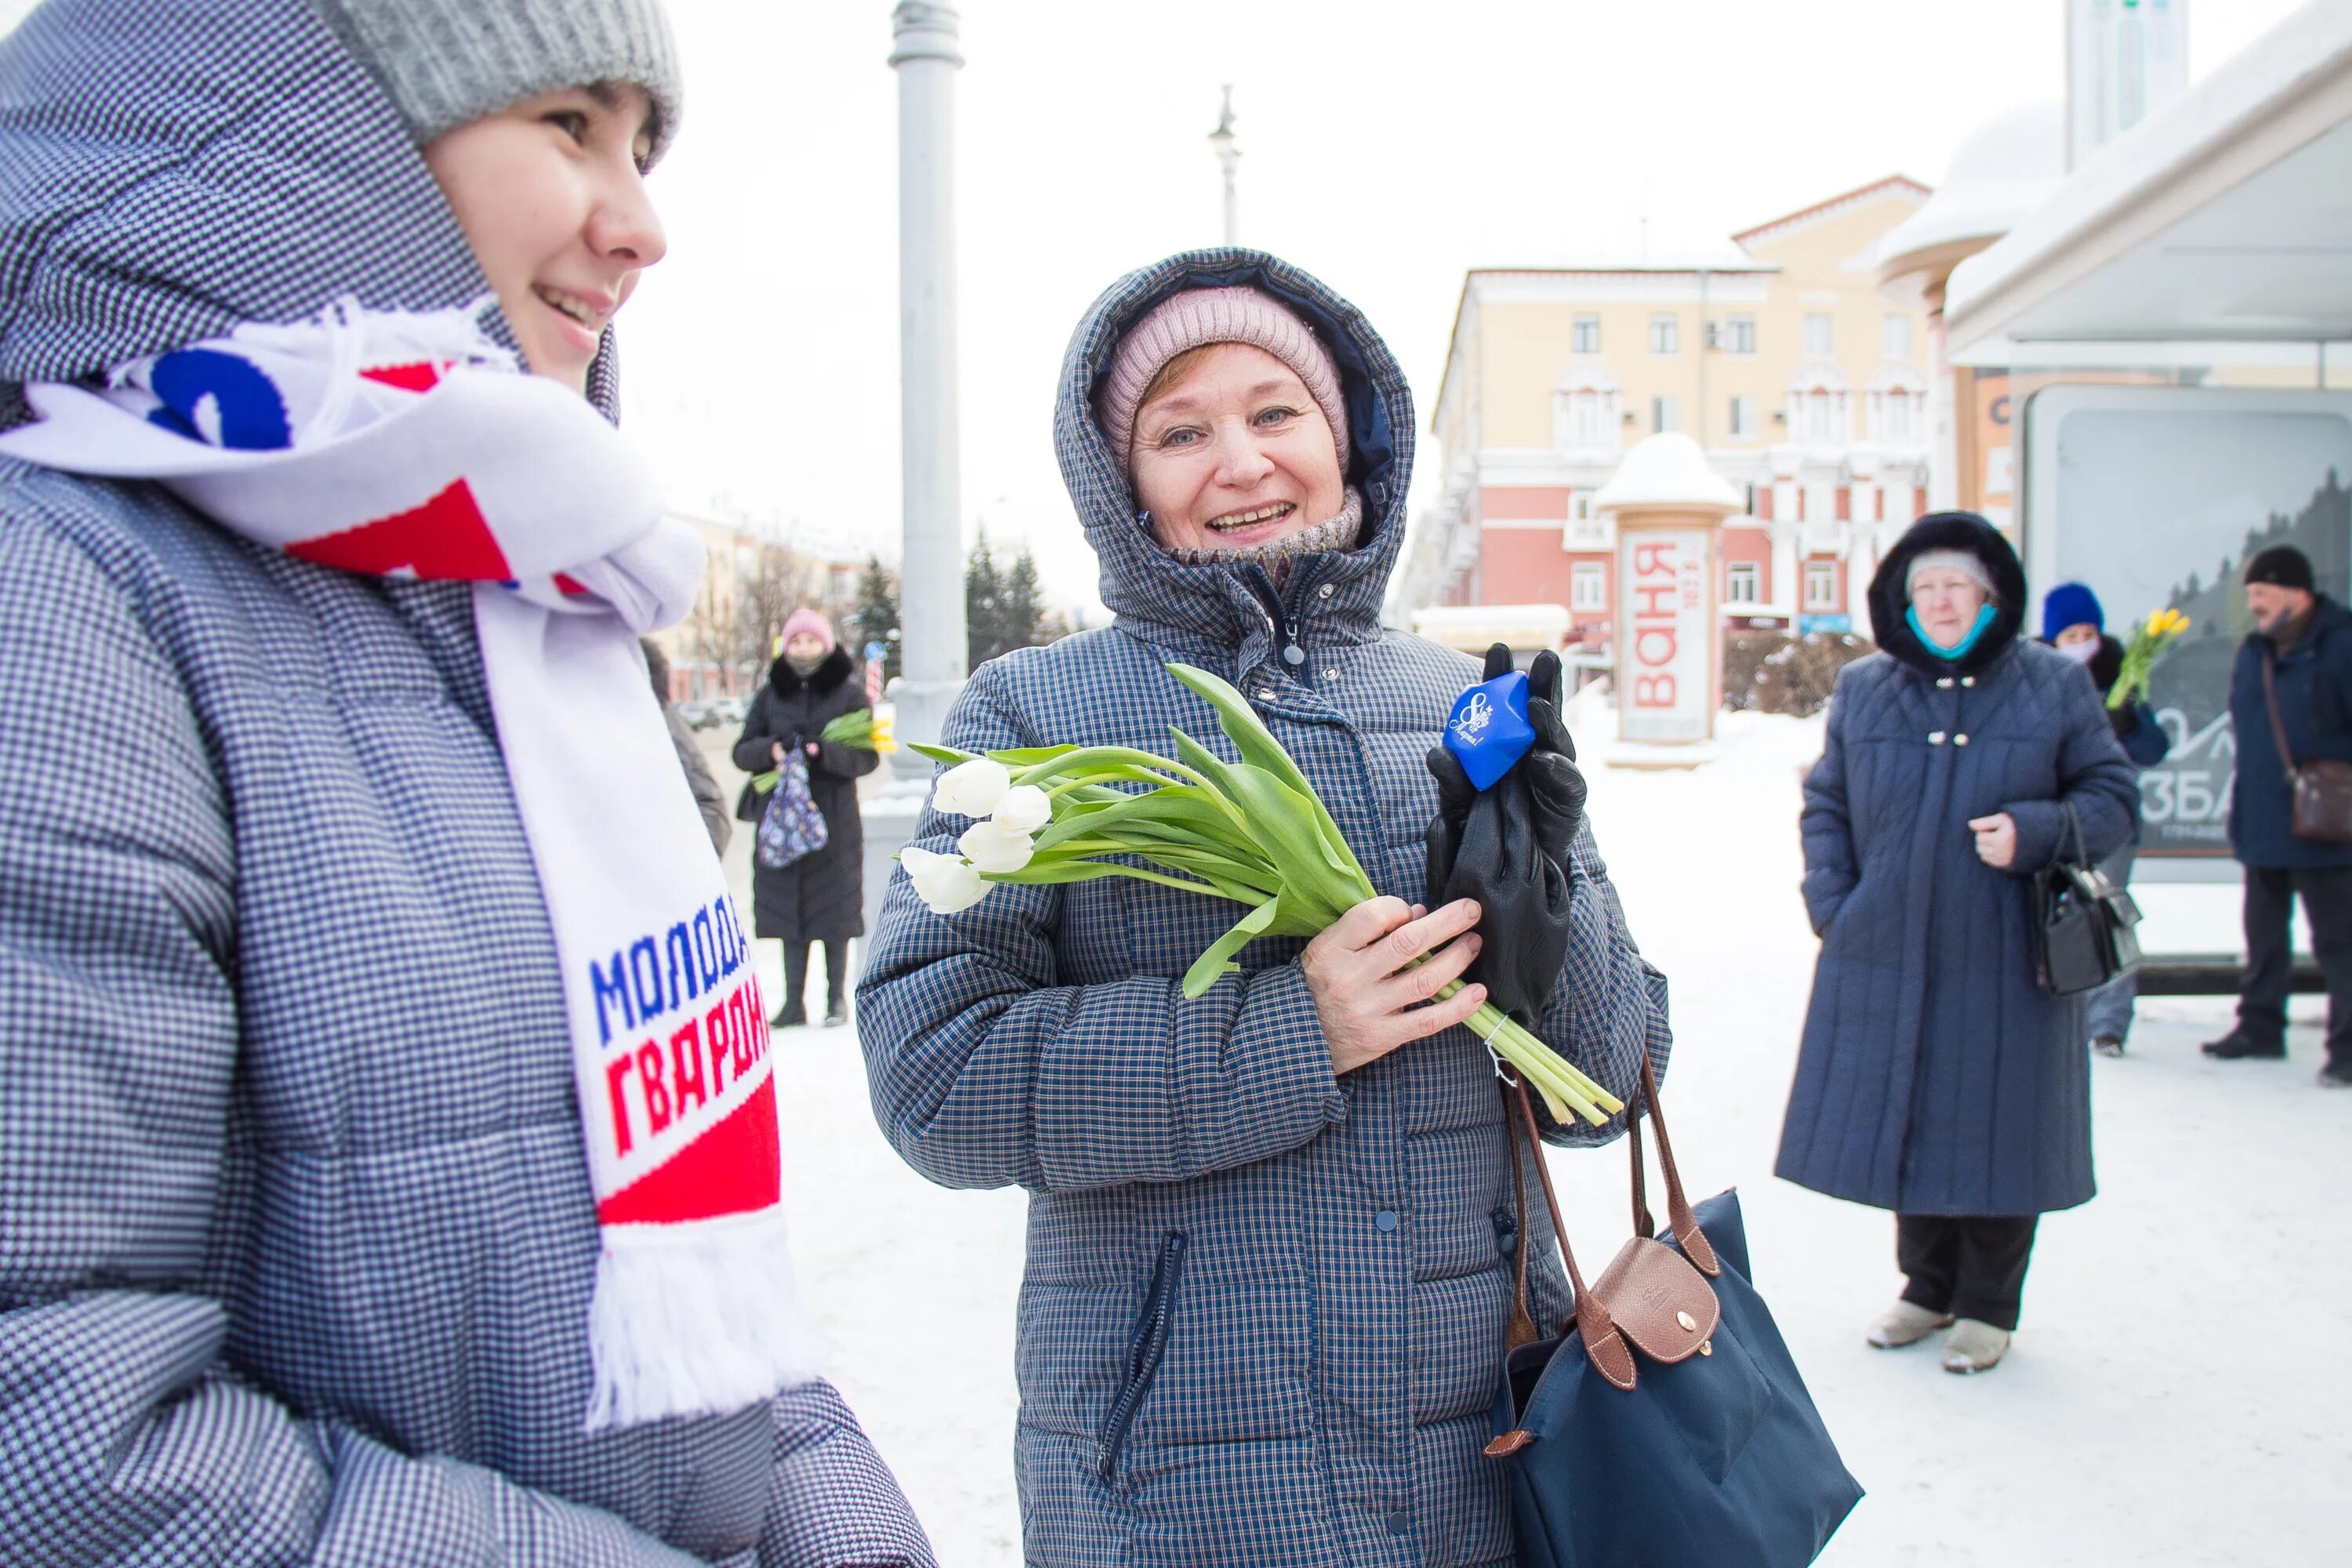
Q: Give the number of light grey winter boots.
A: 2